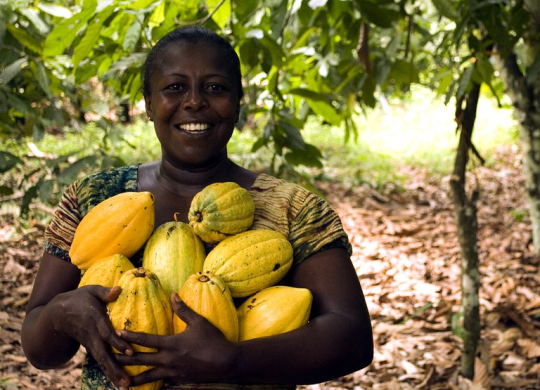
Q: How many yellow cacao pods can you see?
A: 8